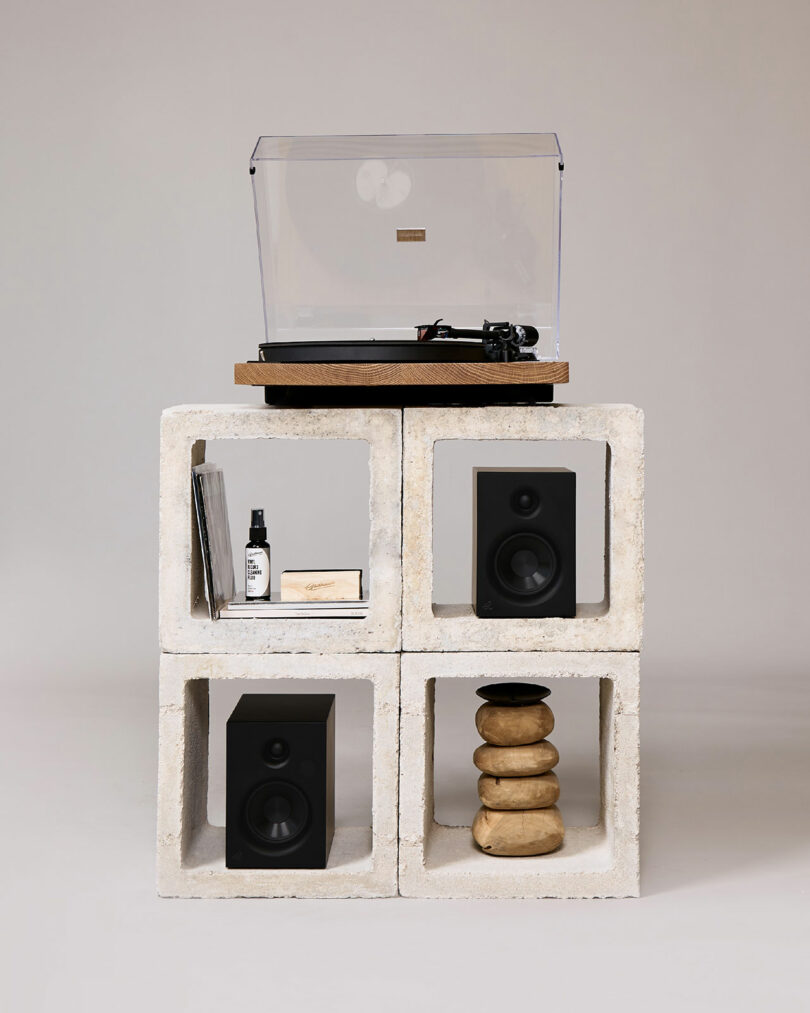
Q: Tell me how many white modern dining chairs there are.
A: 0